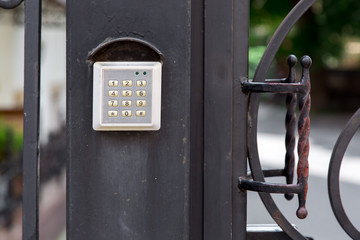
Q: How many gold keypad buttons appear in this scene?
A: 12